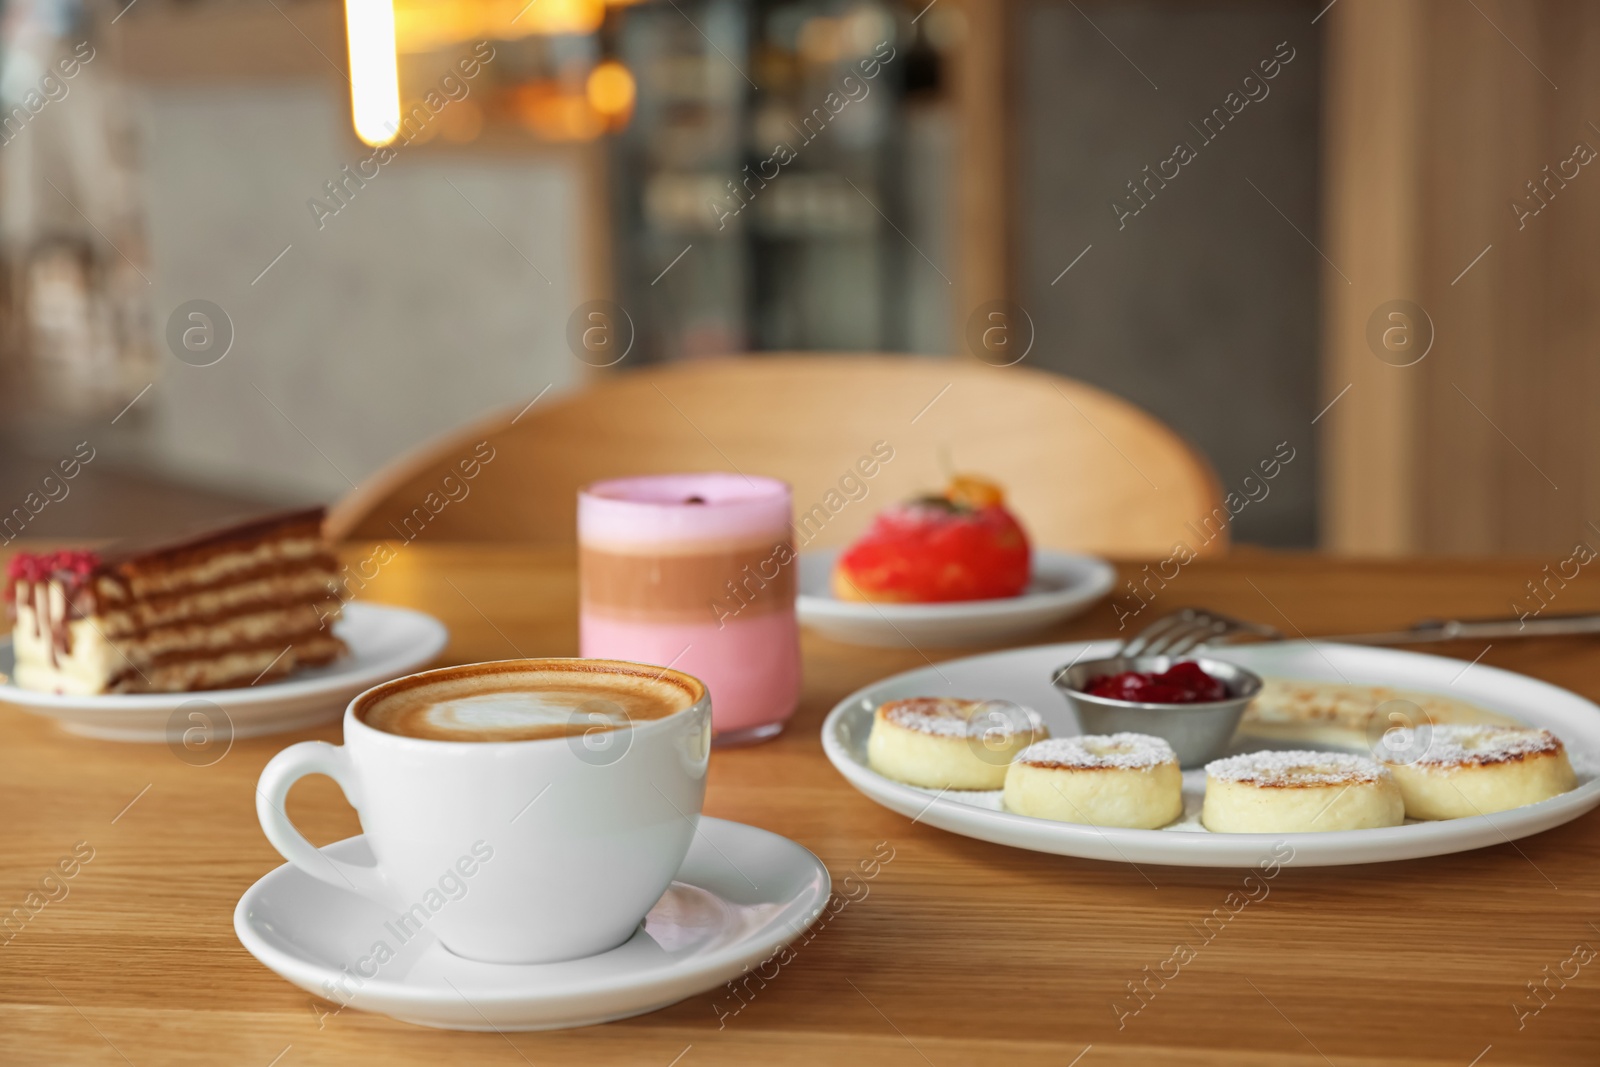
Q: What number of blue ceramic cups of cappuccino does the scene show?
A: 0